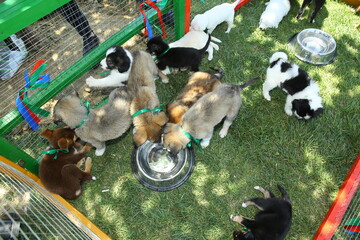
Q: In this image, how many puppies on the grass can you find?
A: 13